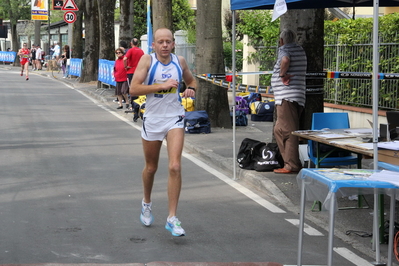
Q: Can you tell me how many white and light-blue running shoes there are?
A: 2